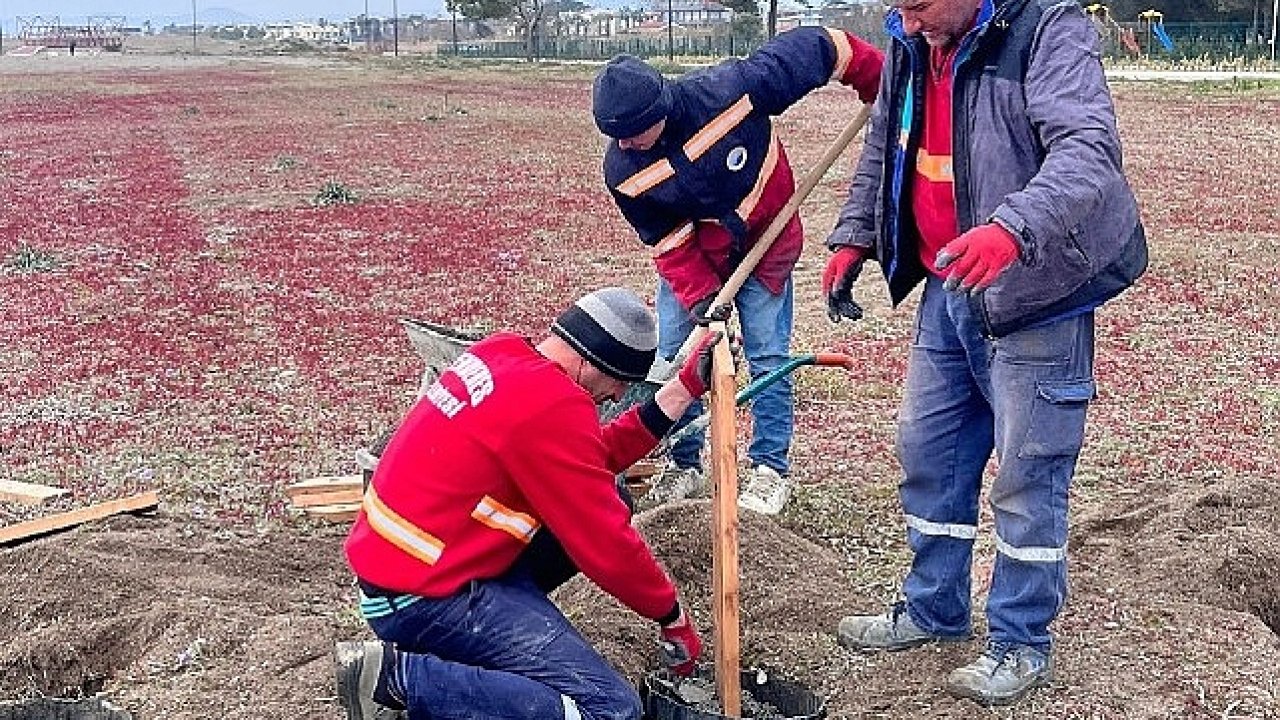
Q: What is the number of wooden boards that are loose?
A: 2